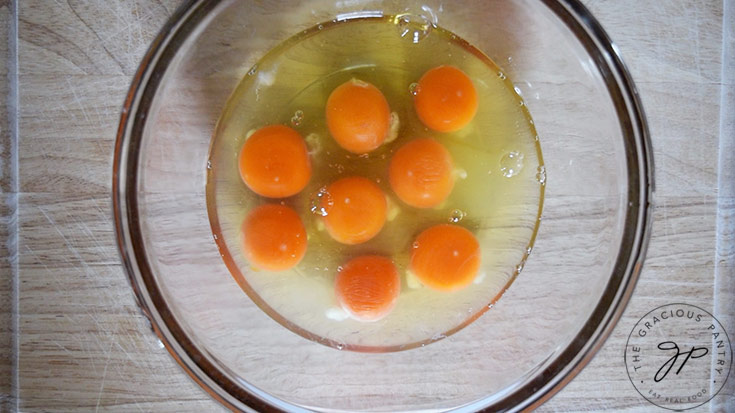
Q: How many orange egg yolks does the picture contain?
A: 8